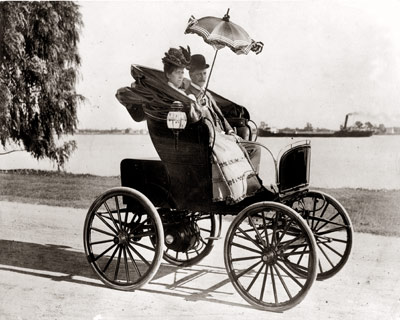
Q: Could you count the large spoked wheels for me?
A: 4